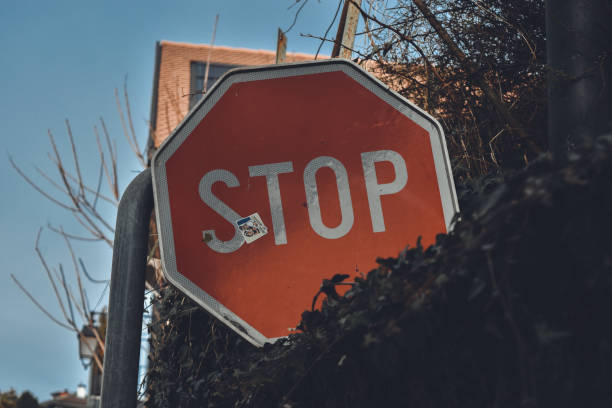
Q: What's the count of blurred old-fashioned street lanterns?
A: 1